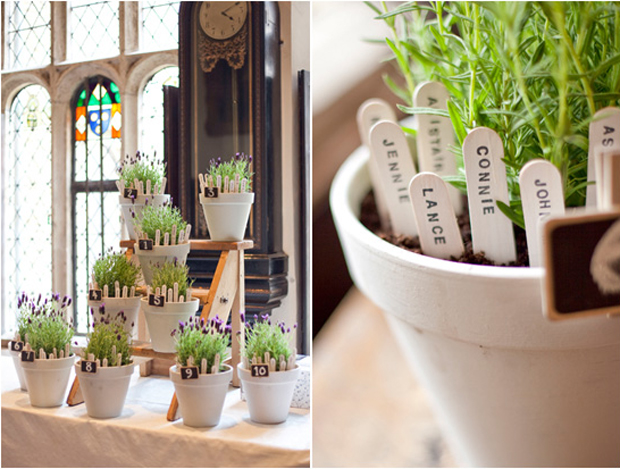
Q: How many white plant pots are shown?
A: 11